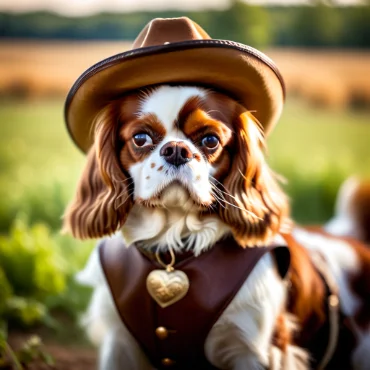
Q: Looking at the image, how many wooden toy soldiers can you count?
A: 0